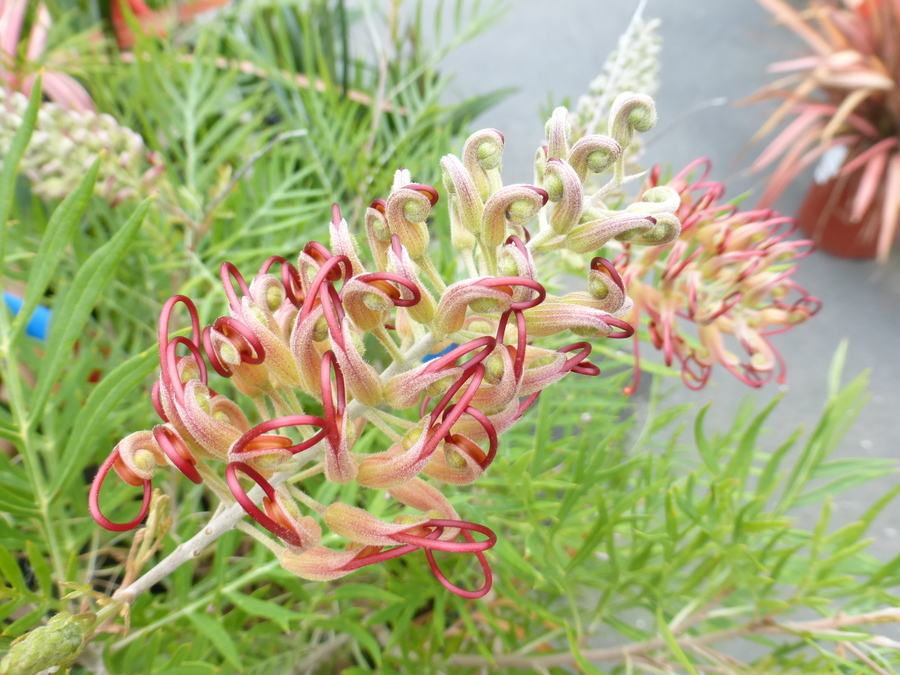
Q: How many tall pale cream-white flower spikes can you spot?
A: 2